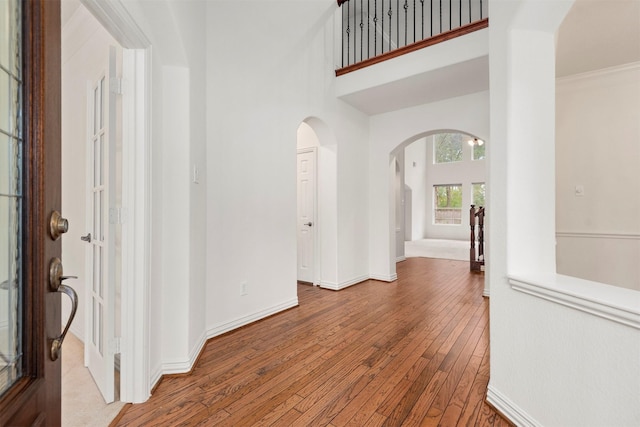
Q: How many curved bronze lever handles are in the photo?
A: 1